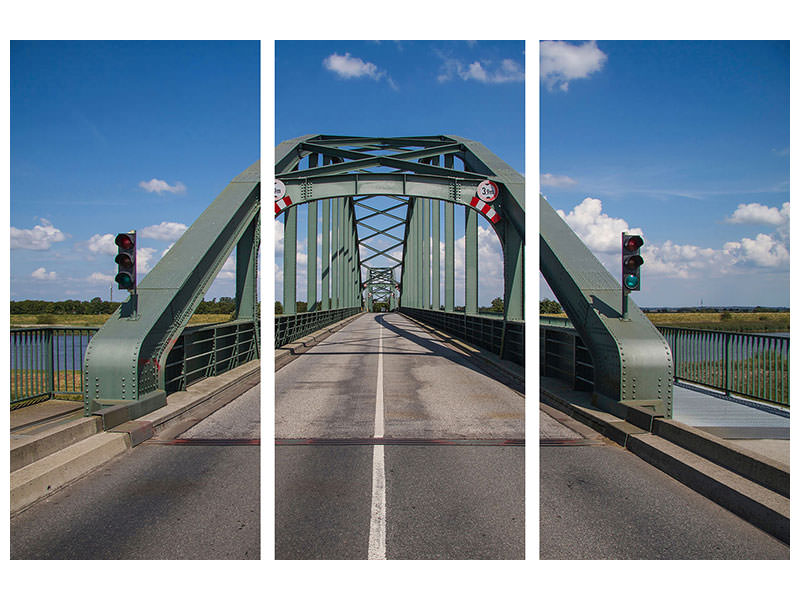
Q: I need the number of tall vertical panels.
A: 3